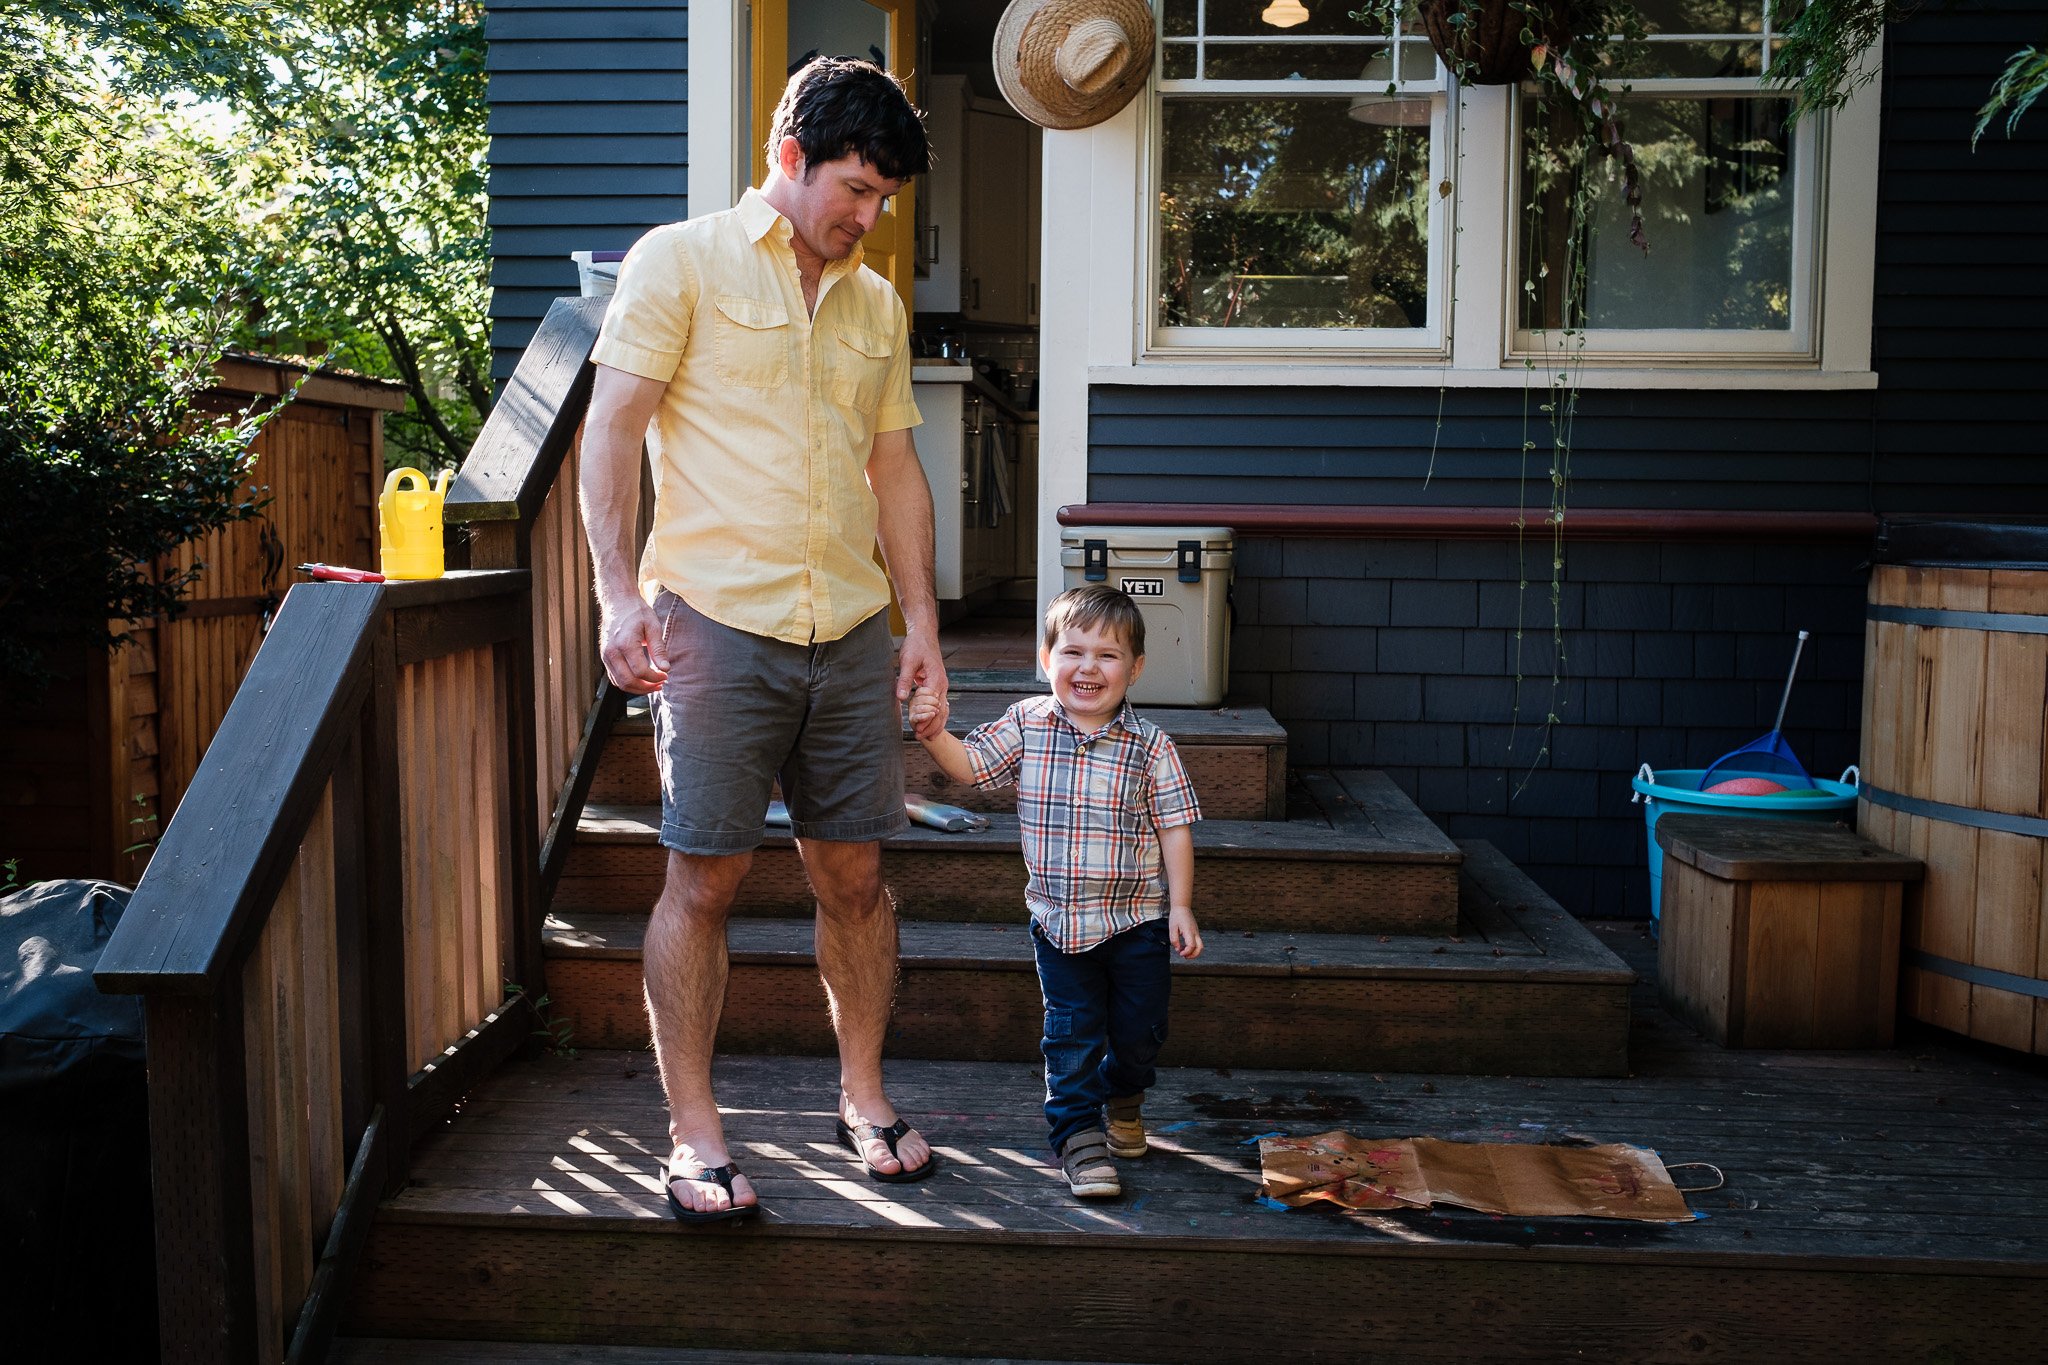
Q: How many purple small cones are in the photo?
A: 0